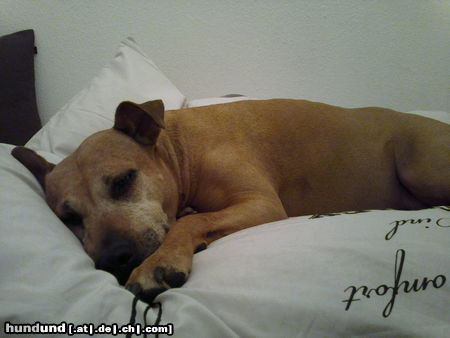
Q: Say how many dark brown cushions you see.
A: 1